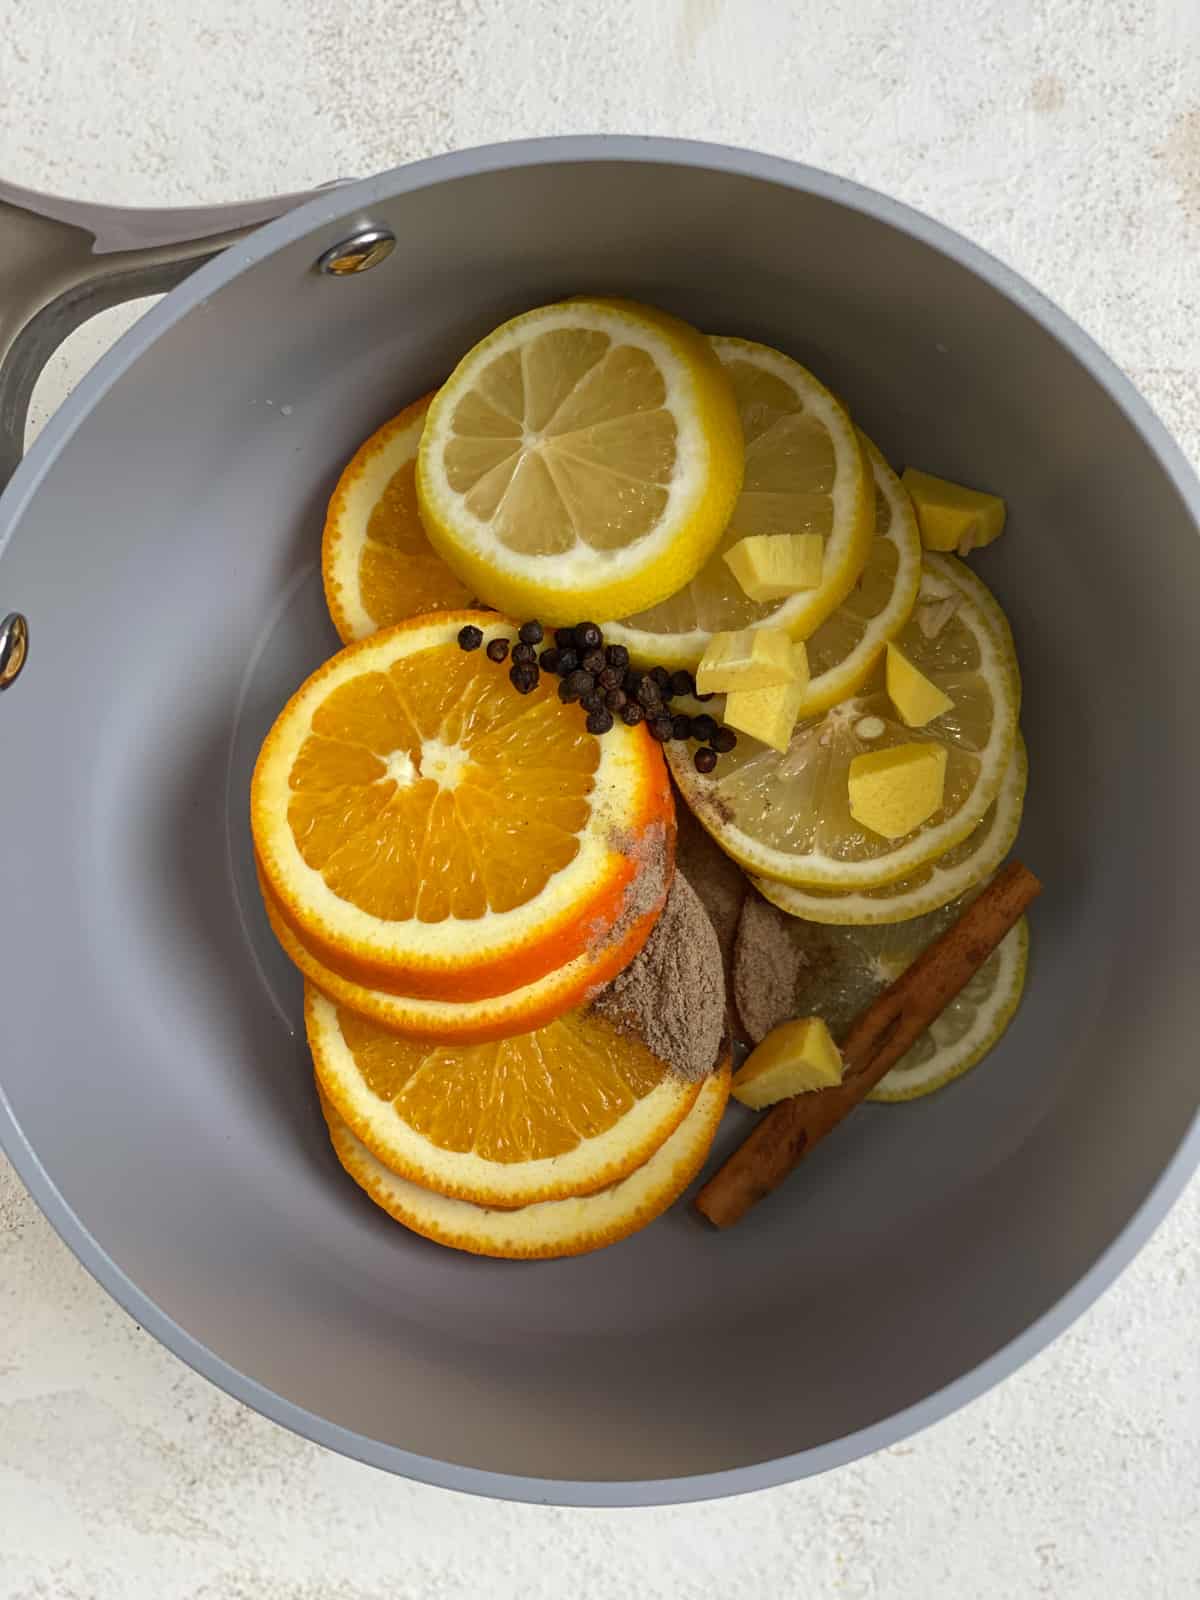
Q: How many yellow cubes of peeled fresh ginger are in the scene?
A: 7